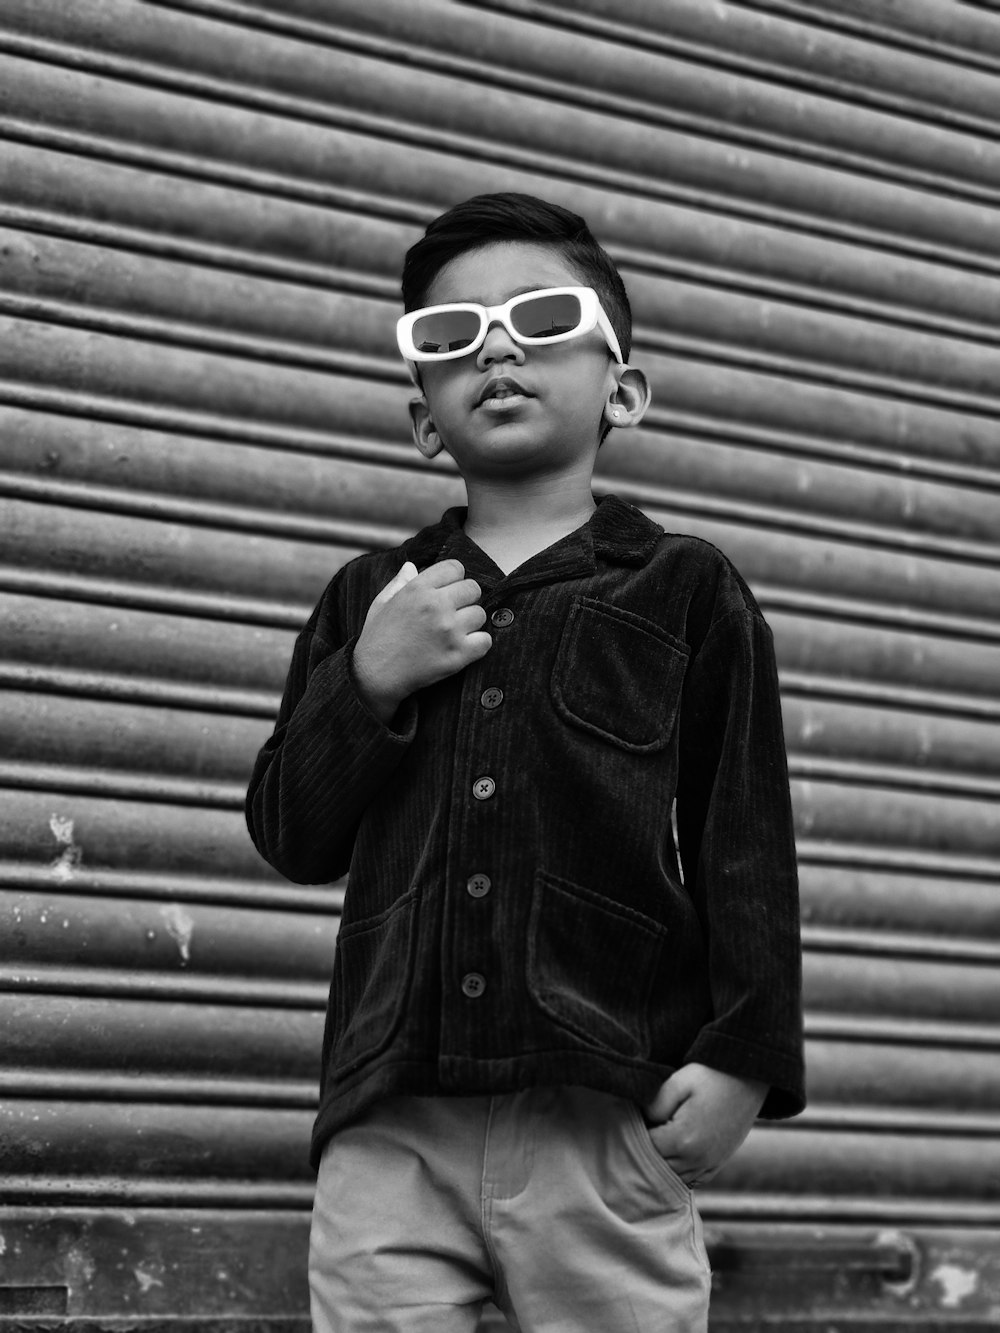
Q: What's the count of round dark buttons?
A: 5